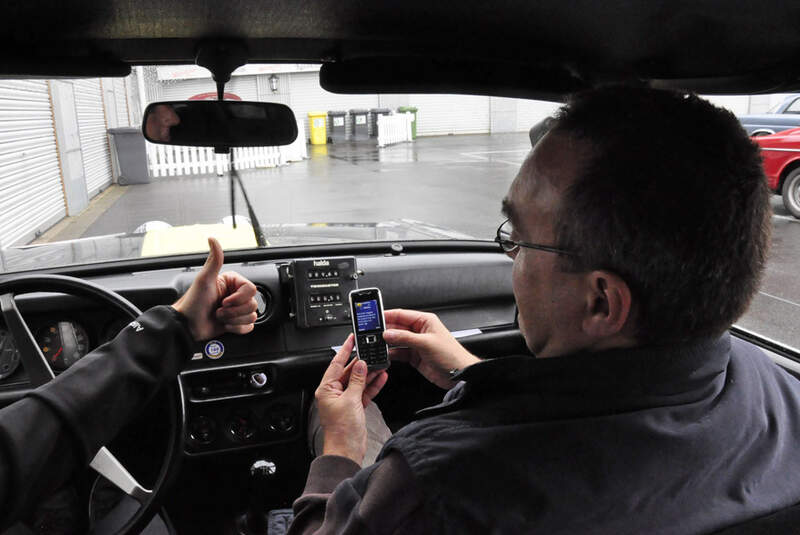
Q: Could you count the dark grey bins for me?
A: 4